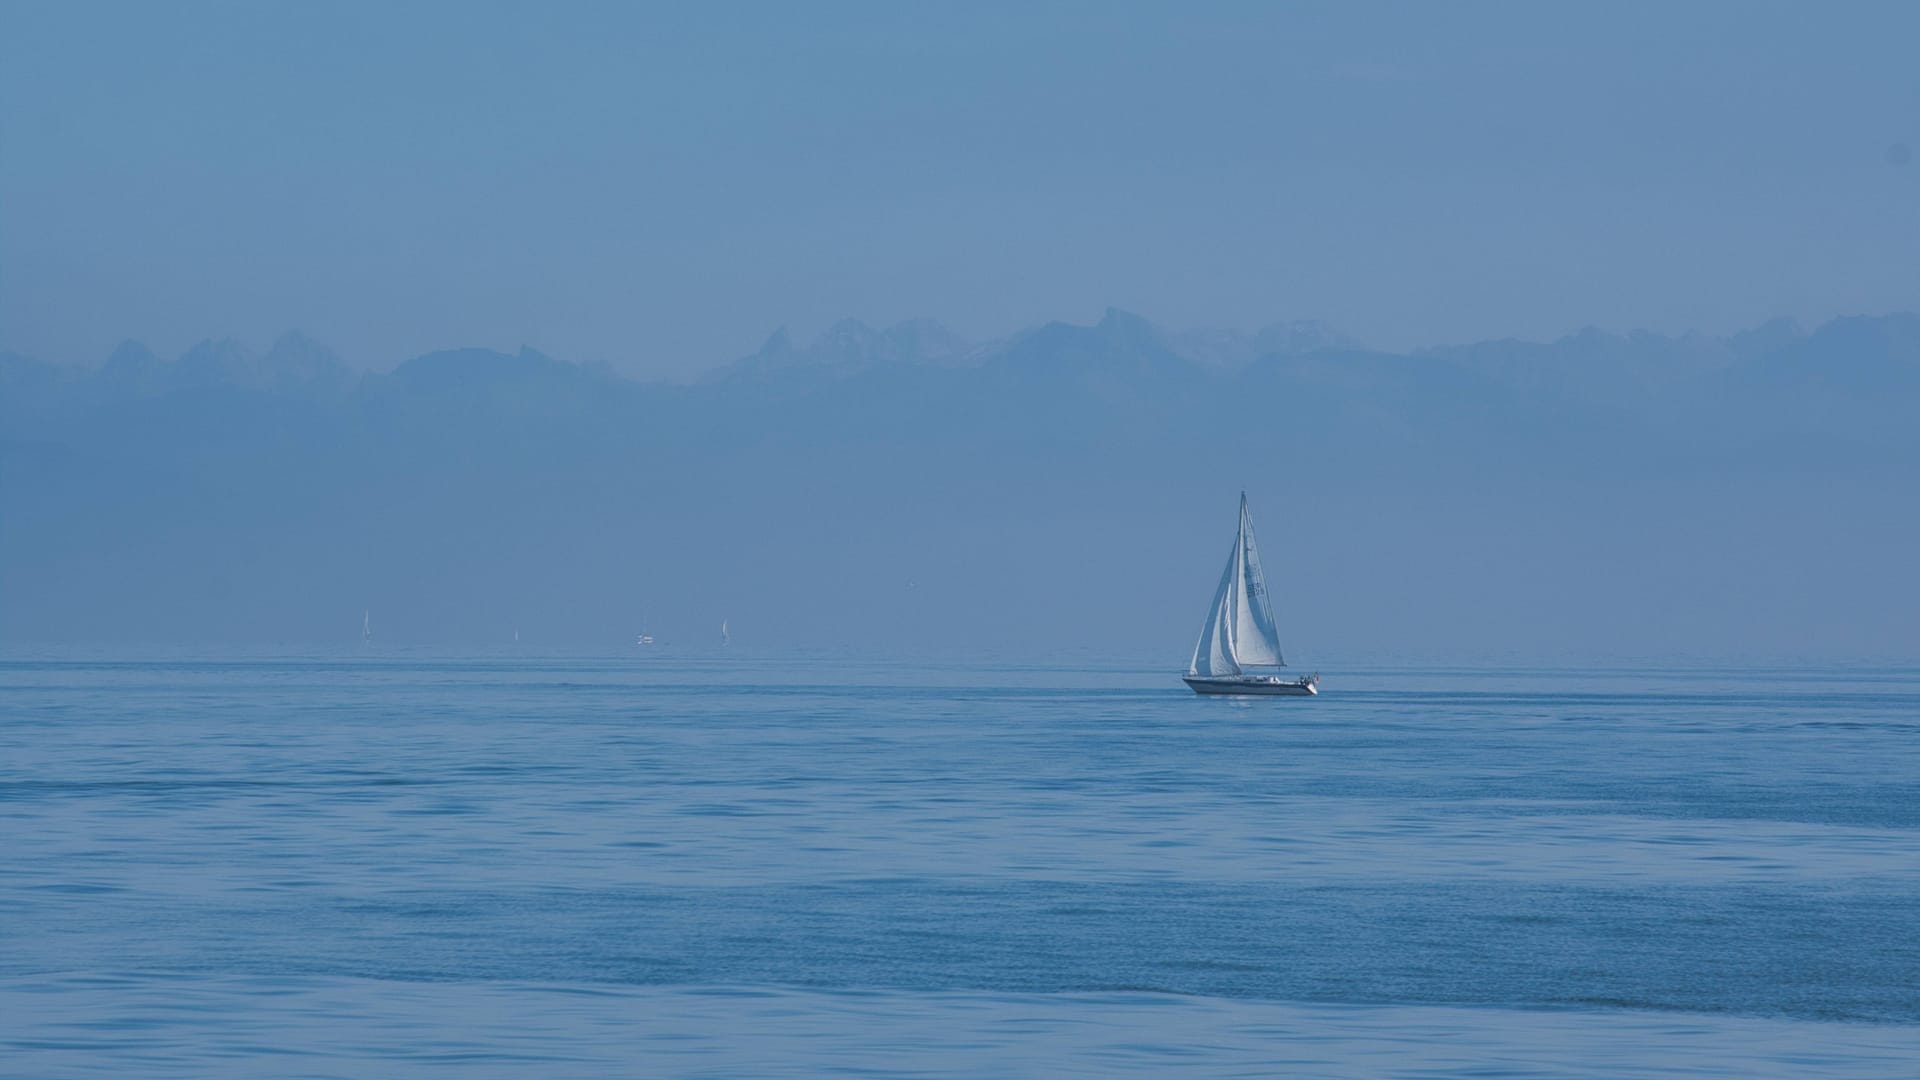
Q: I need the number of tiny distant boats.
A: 4